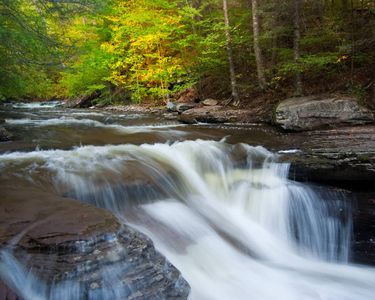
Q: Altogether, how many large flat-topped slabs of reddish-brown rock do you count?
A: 1